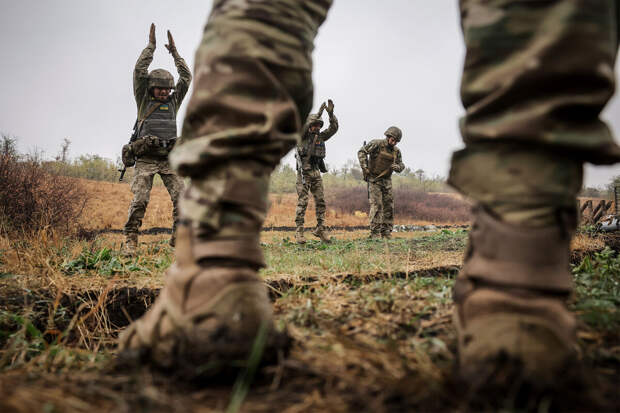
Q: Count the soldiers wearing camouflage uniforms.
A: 4